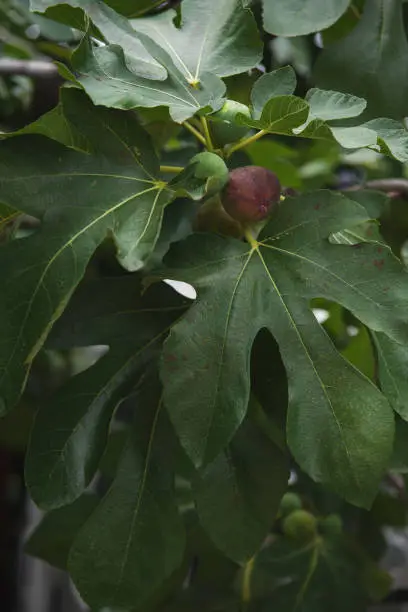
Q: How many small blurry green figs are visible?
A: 3